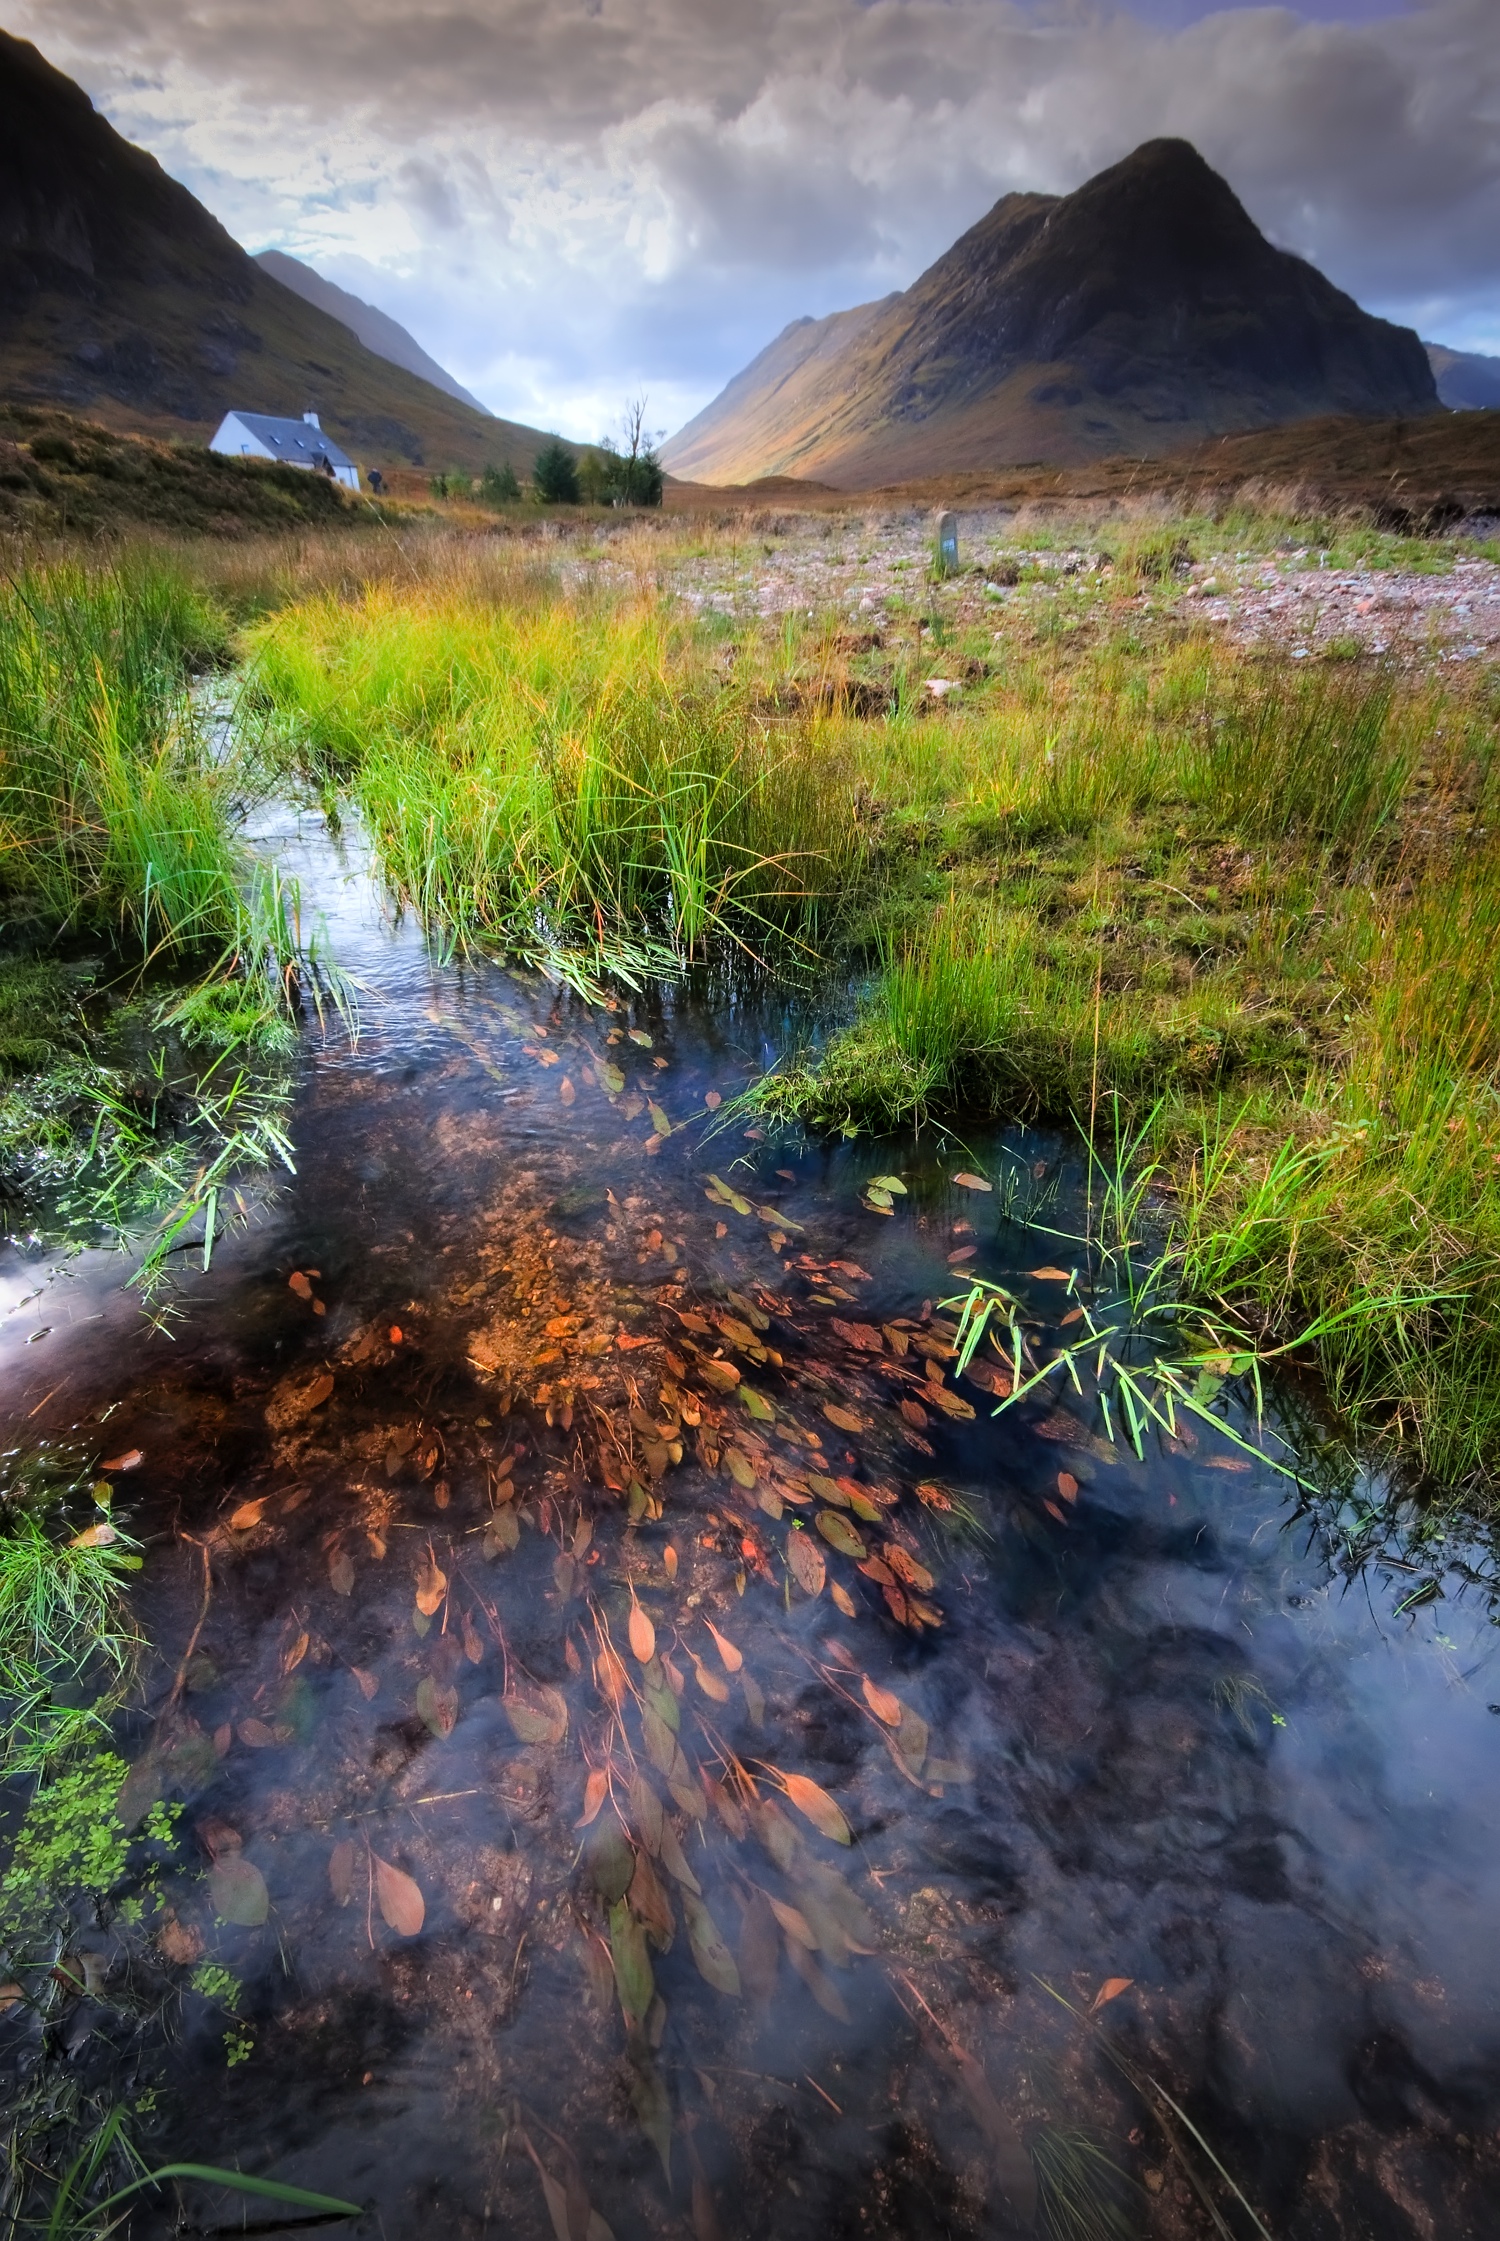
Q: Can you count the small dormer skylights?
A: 3